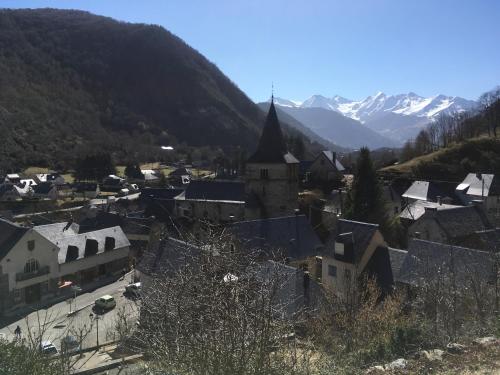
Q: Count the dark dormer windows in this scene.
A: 3